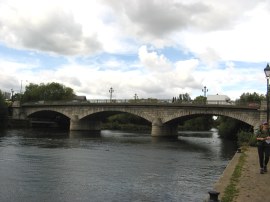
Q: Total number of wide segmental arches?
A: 3